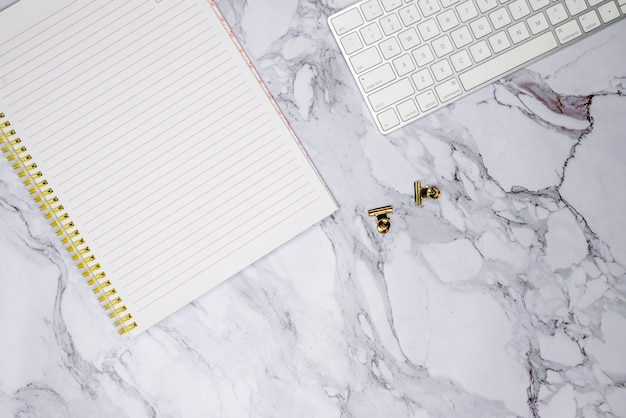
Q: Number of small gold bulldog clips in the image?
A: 2